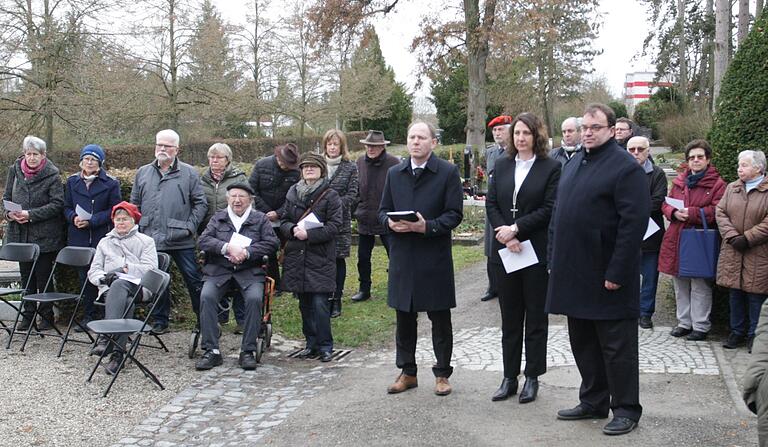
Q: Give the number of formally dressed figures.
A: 3